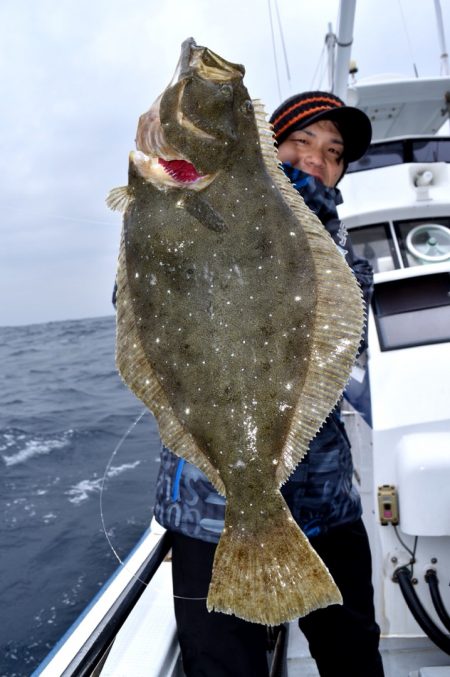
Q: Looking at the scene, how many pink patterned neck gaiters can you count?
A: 0